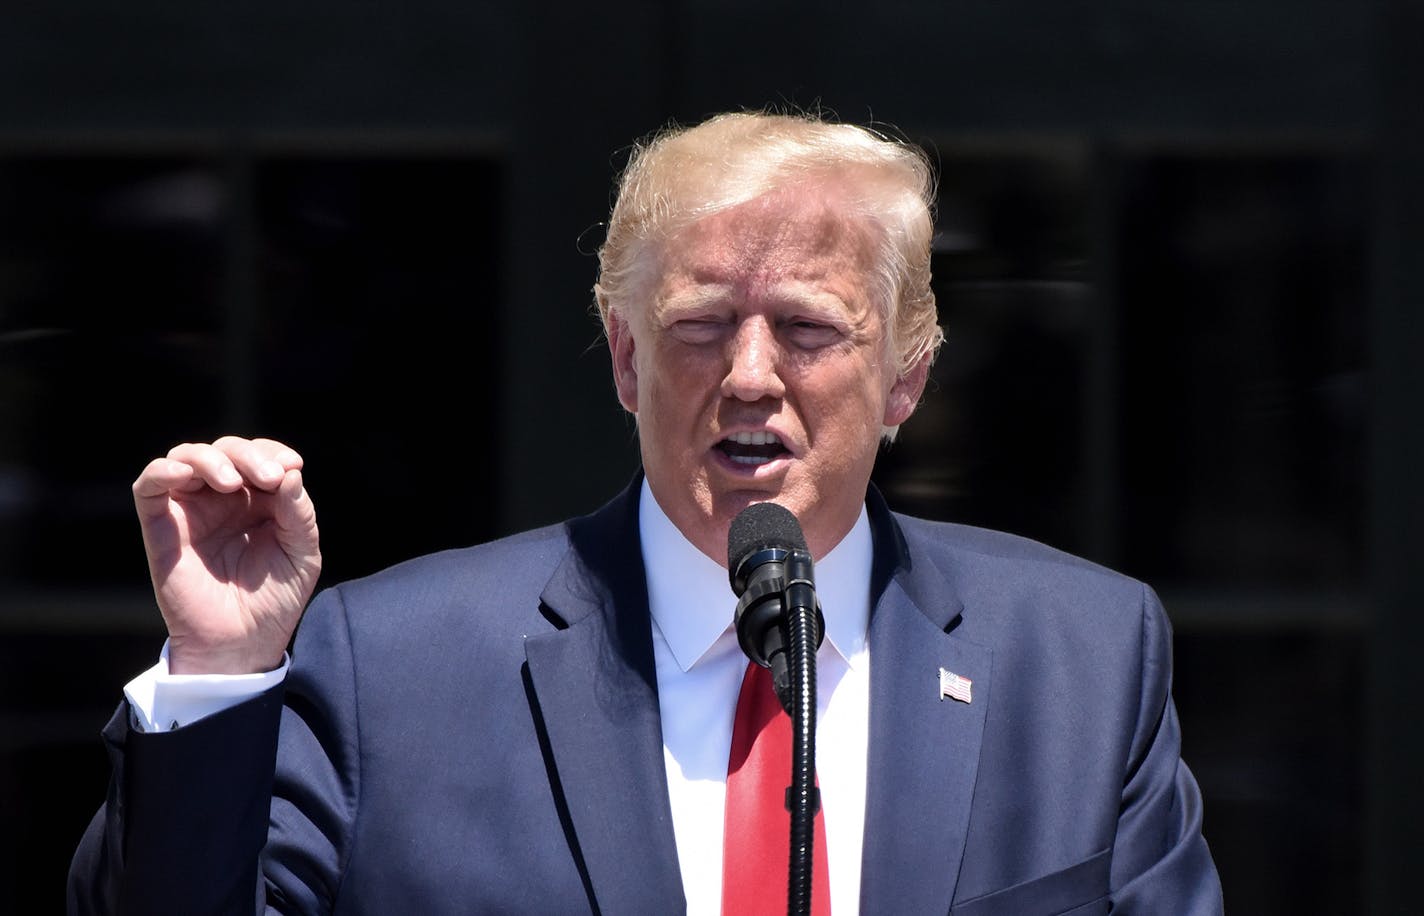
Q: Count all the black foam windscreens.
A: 1